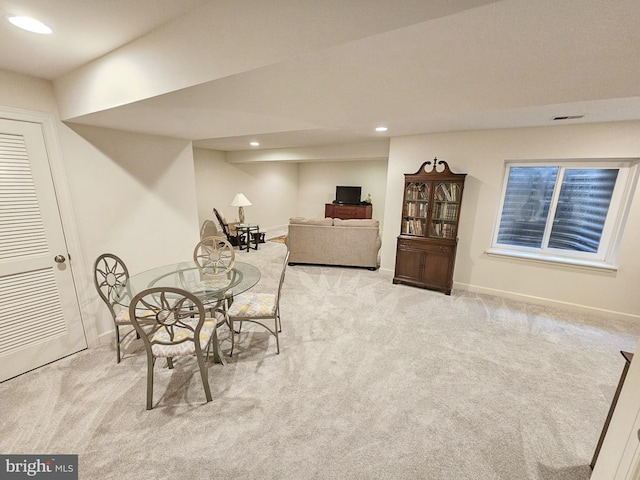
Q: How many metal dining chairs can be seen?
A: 4